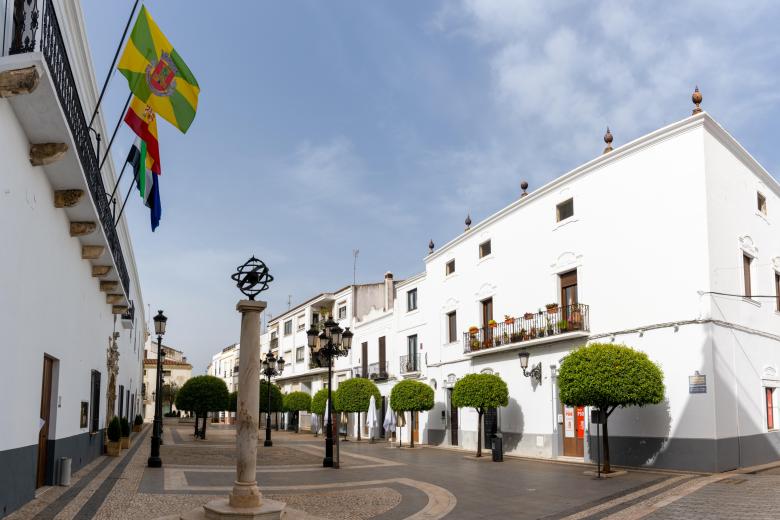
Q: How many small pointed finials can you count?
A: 5